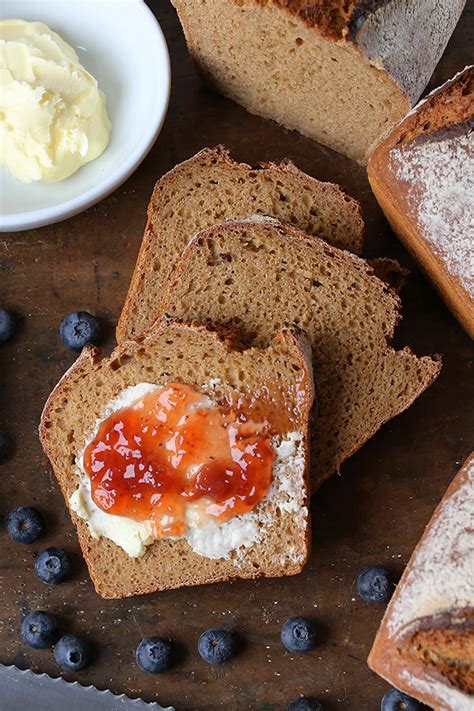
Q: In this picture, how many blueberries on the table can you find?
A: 13